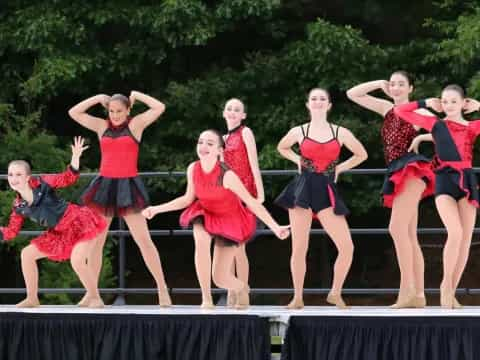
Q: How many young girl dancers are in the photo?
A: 7